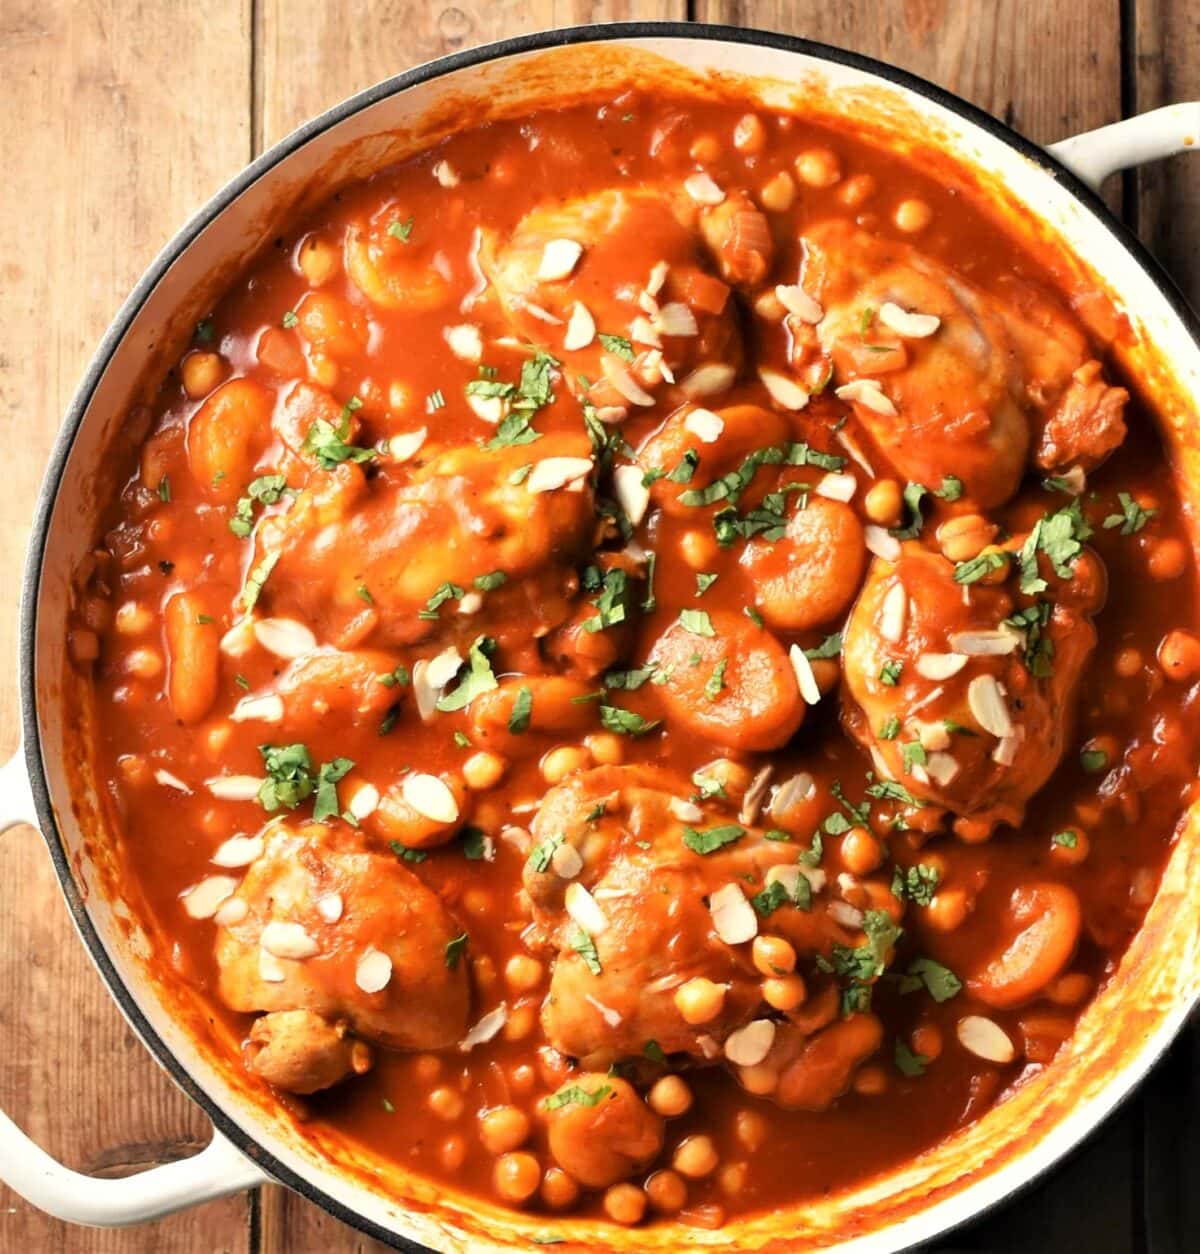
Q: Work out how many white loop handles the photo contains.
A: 2